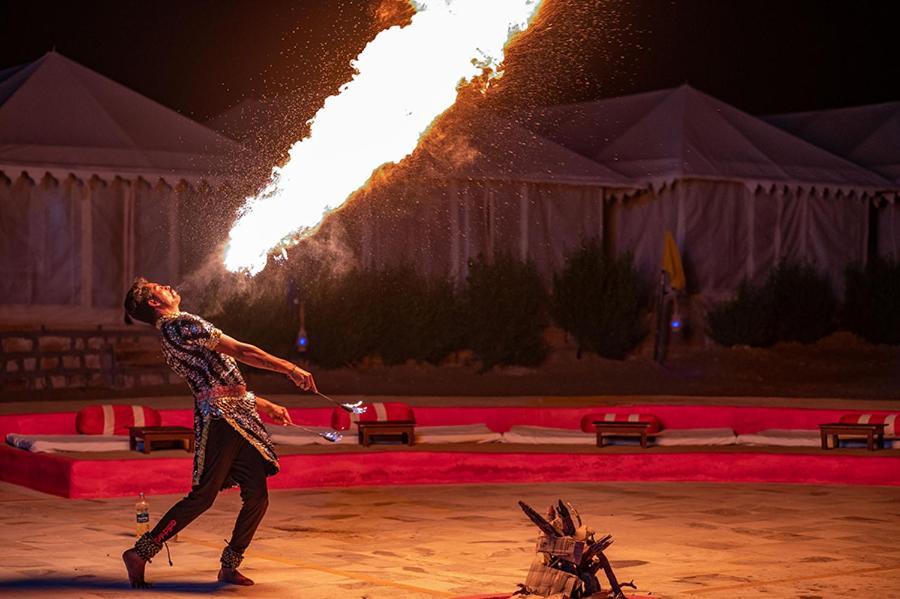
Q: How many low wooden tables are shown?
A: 4